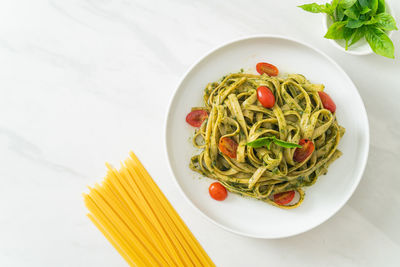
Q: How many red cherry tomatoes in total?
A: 8